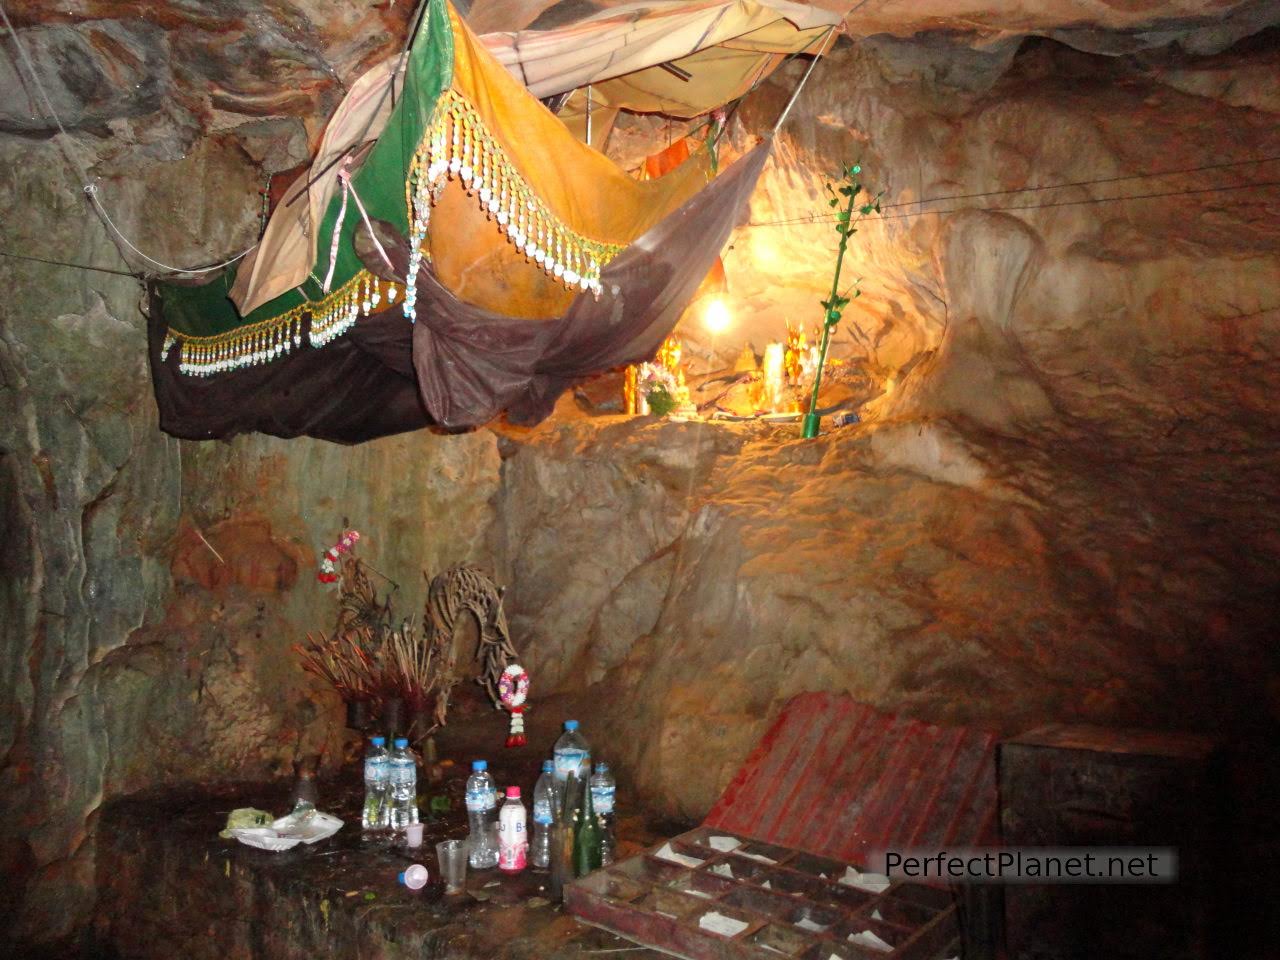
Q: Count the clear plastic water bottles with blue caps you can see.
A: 6